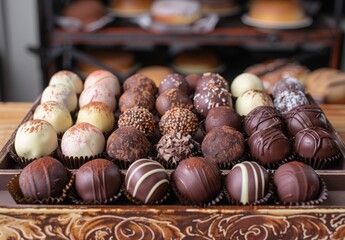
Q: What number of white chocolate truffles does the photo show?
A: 10